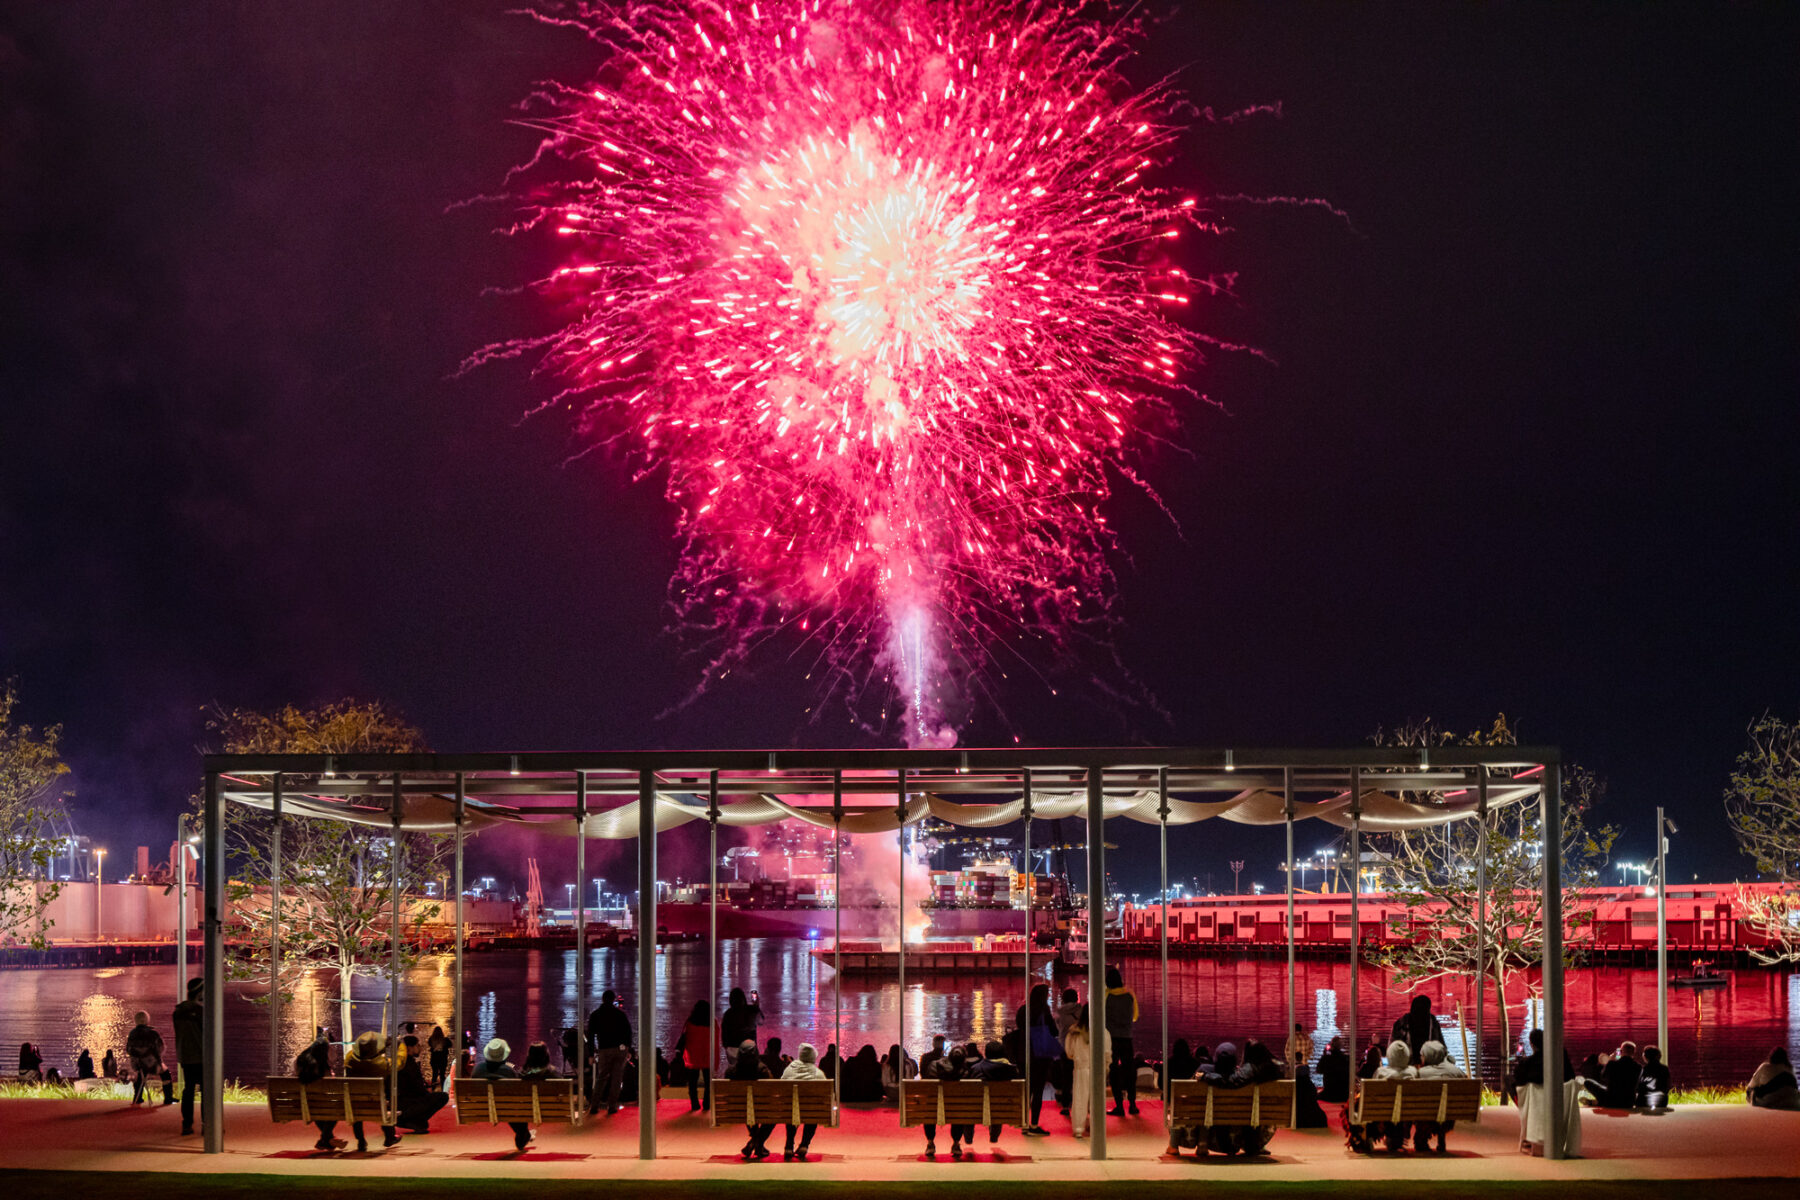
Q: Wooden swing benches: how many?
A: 6